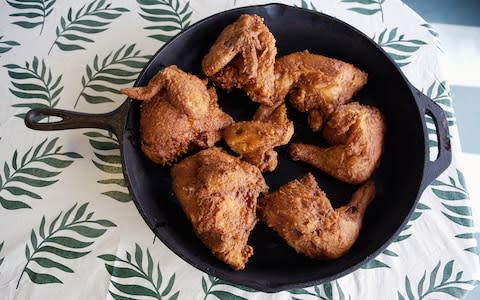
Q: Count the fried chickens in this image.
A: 7